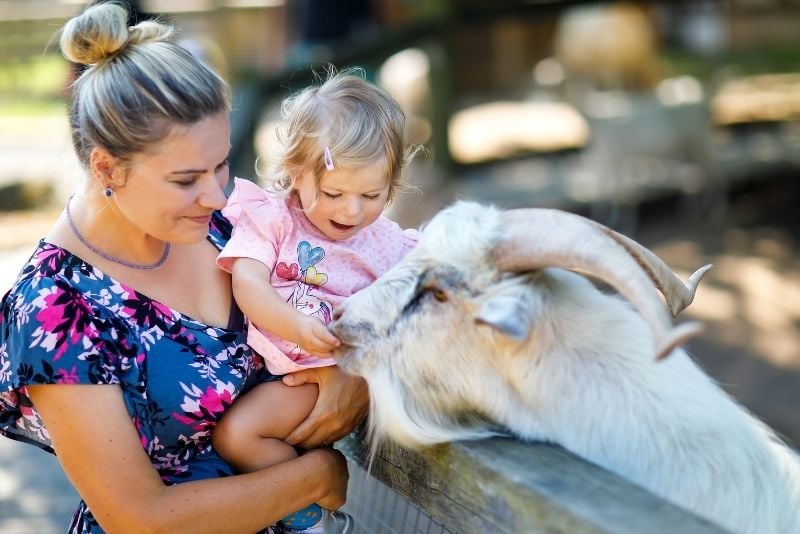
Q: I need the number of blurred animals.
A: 2